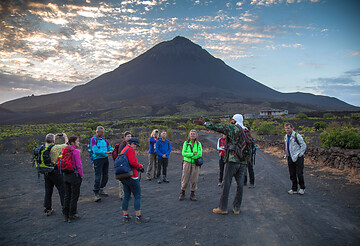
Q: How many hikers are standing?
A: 12